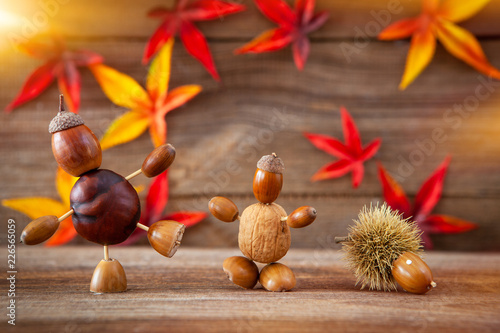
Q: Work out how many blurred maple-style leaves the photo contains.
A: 9